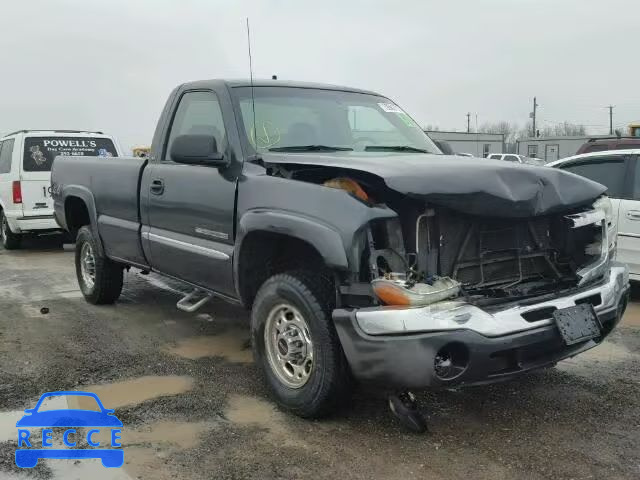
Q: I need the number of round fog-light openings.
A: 1